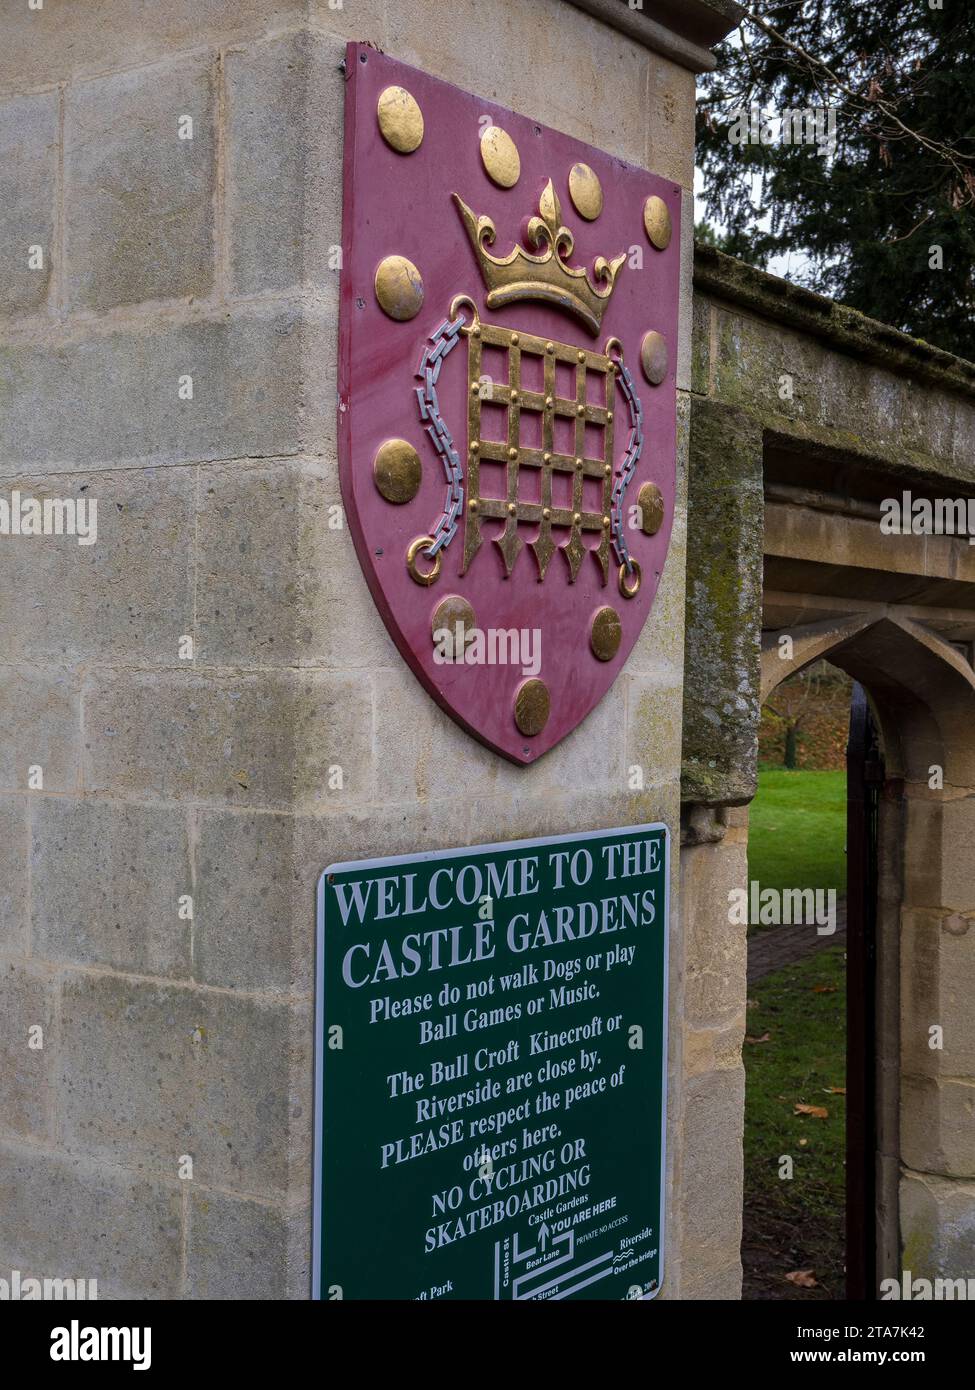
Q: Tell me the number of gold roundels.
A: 11